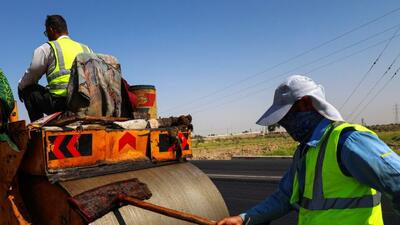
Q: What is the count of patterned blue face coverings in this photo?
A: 1